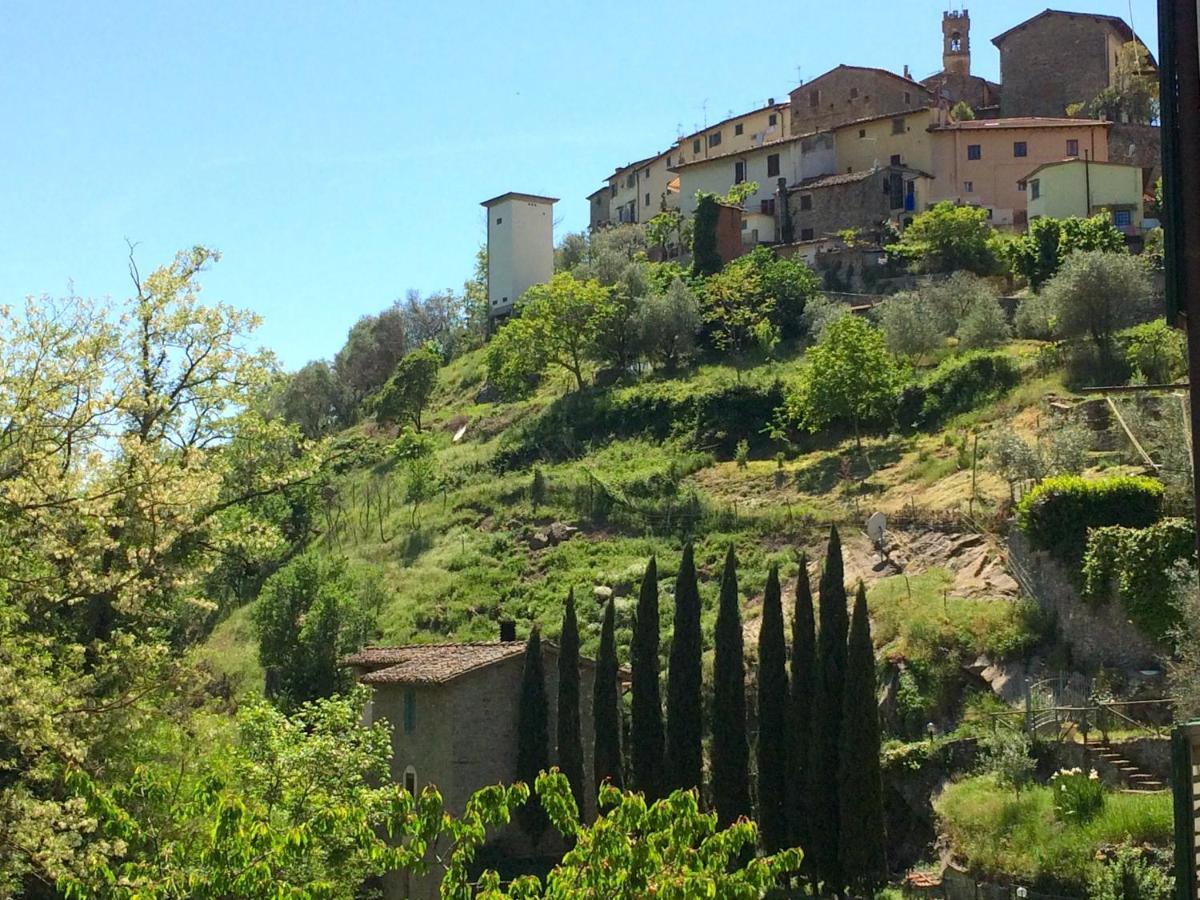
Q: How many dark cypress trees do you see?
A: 10